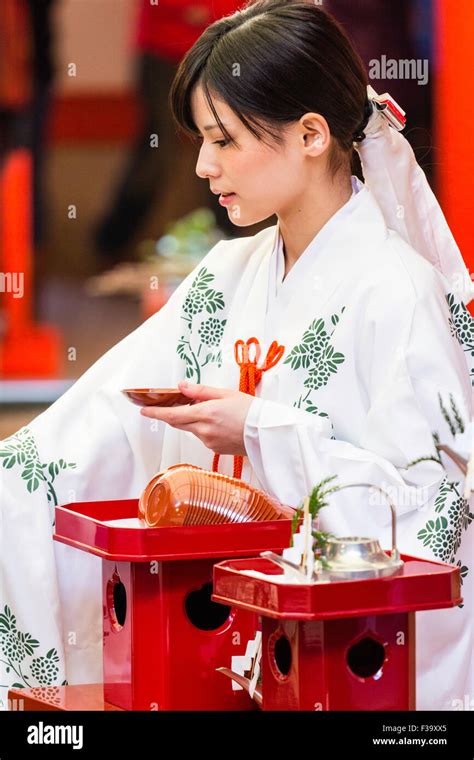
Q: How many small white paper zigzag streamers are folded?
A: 2